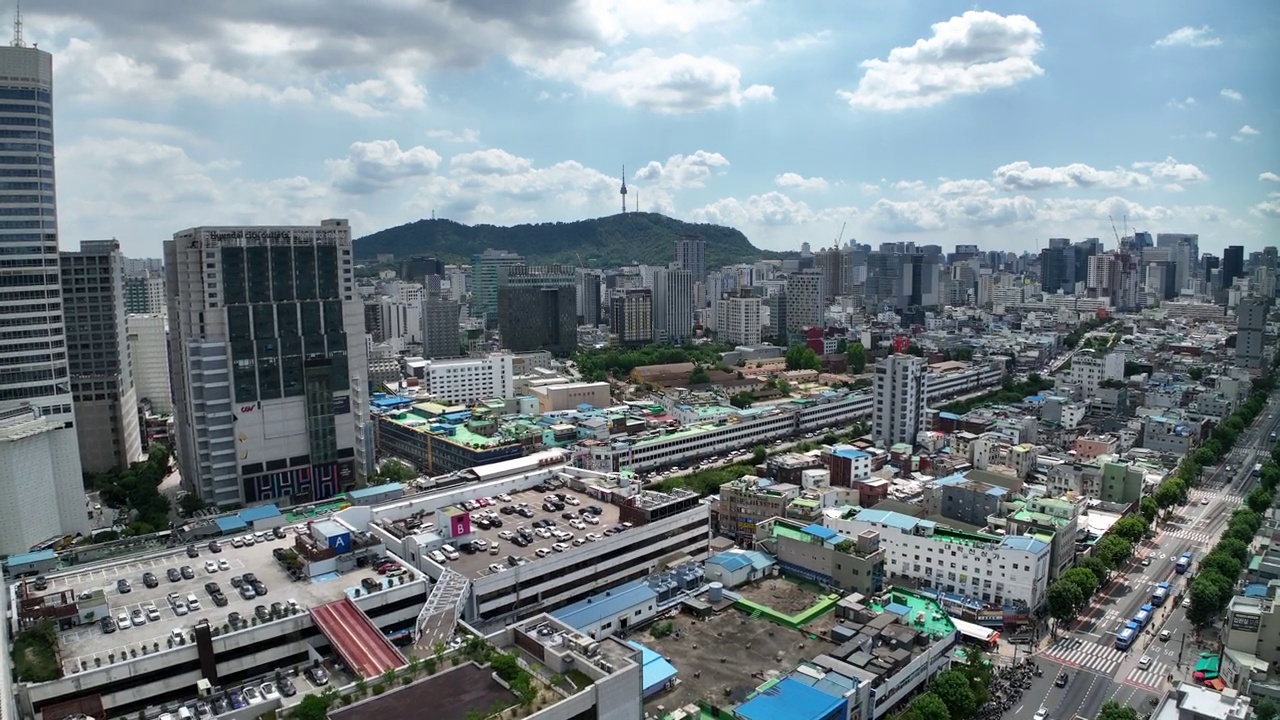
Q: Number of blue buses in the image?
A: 4